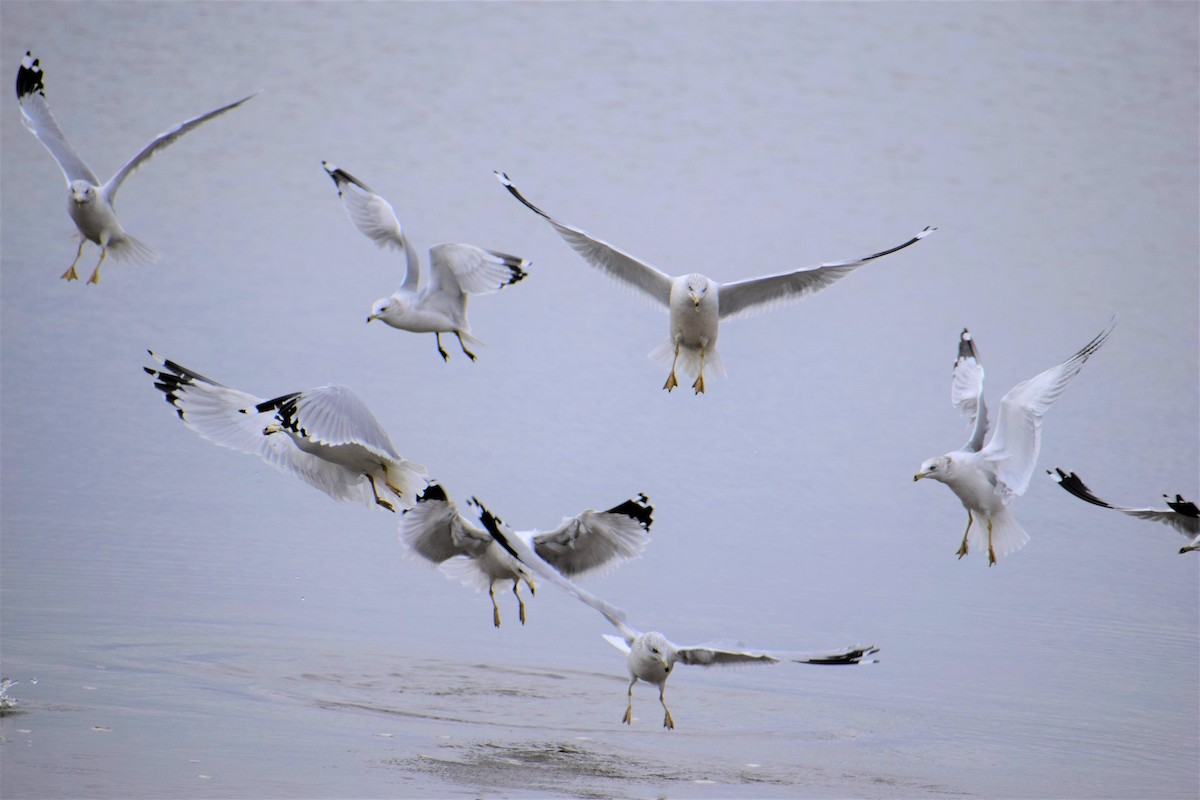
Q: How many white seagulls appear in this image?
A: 8